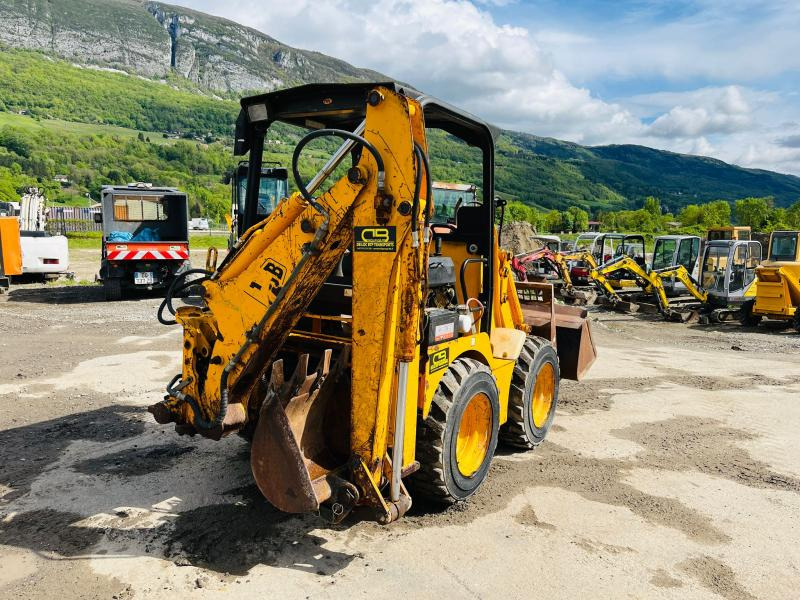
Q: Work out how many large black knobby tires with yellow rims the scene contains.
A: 2